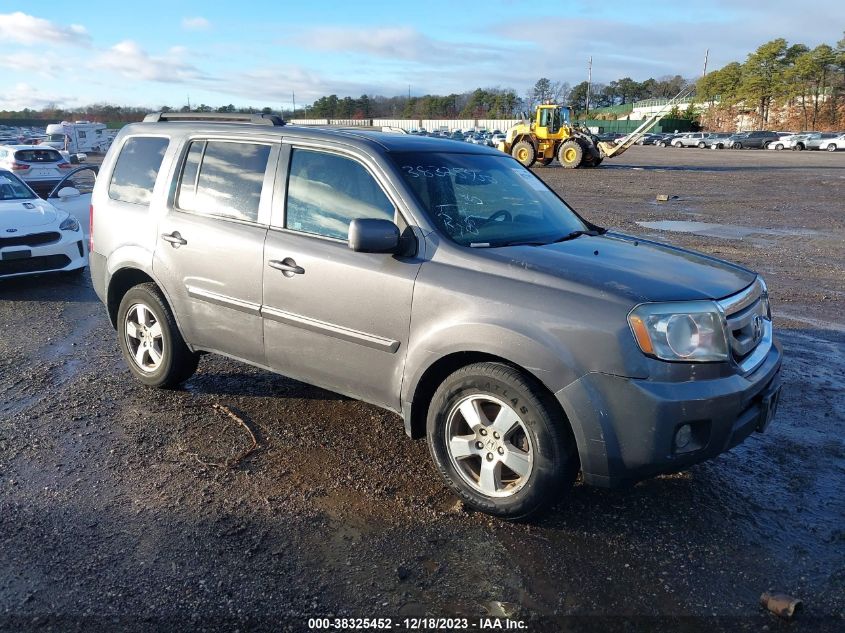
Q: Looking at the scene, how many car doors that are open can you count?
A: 1